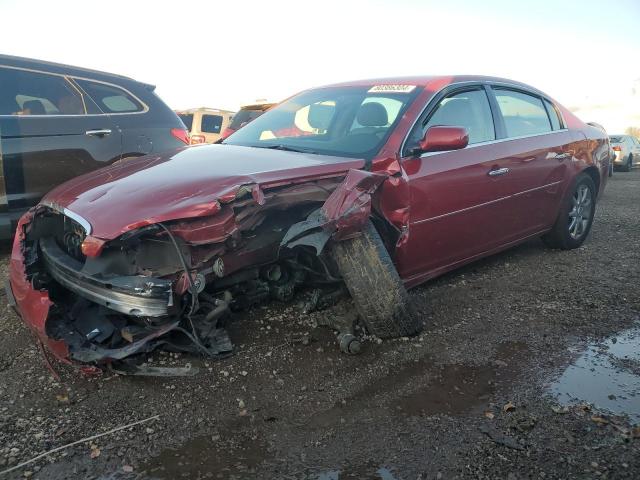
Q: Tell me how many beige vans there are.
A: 1